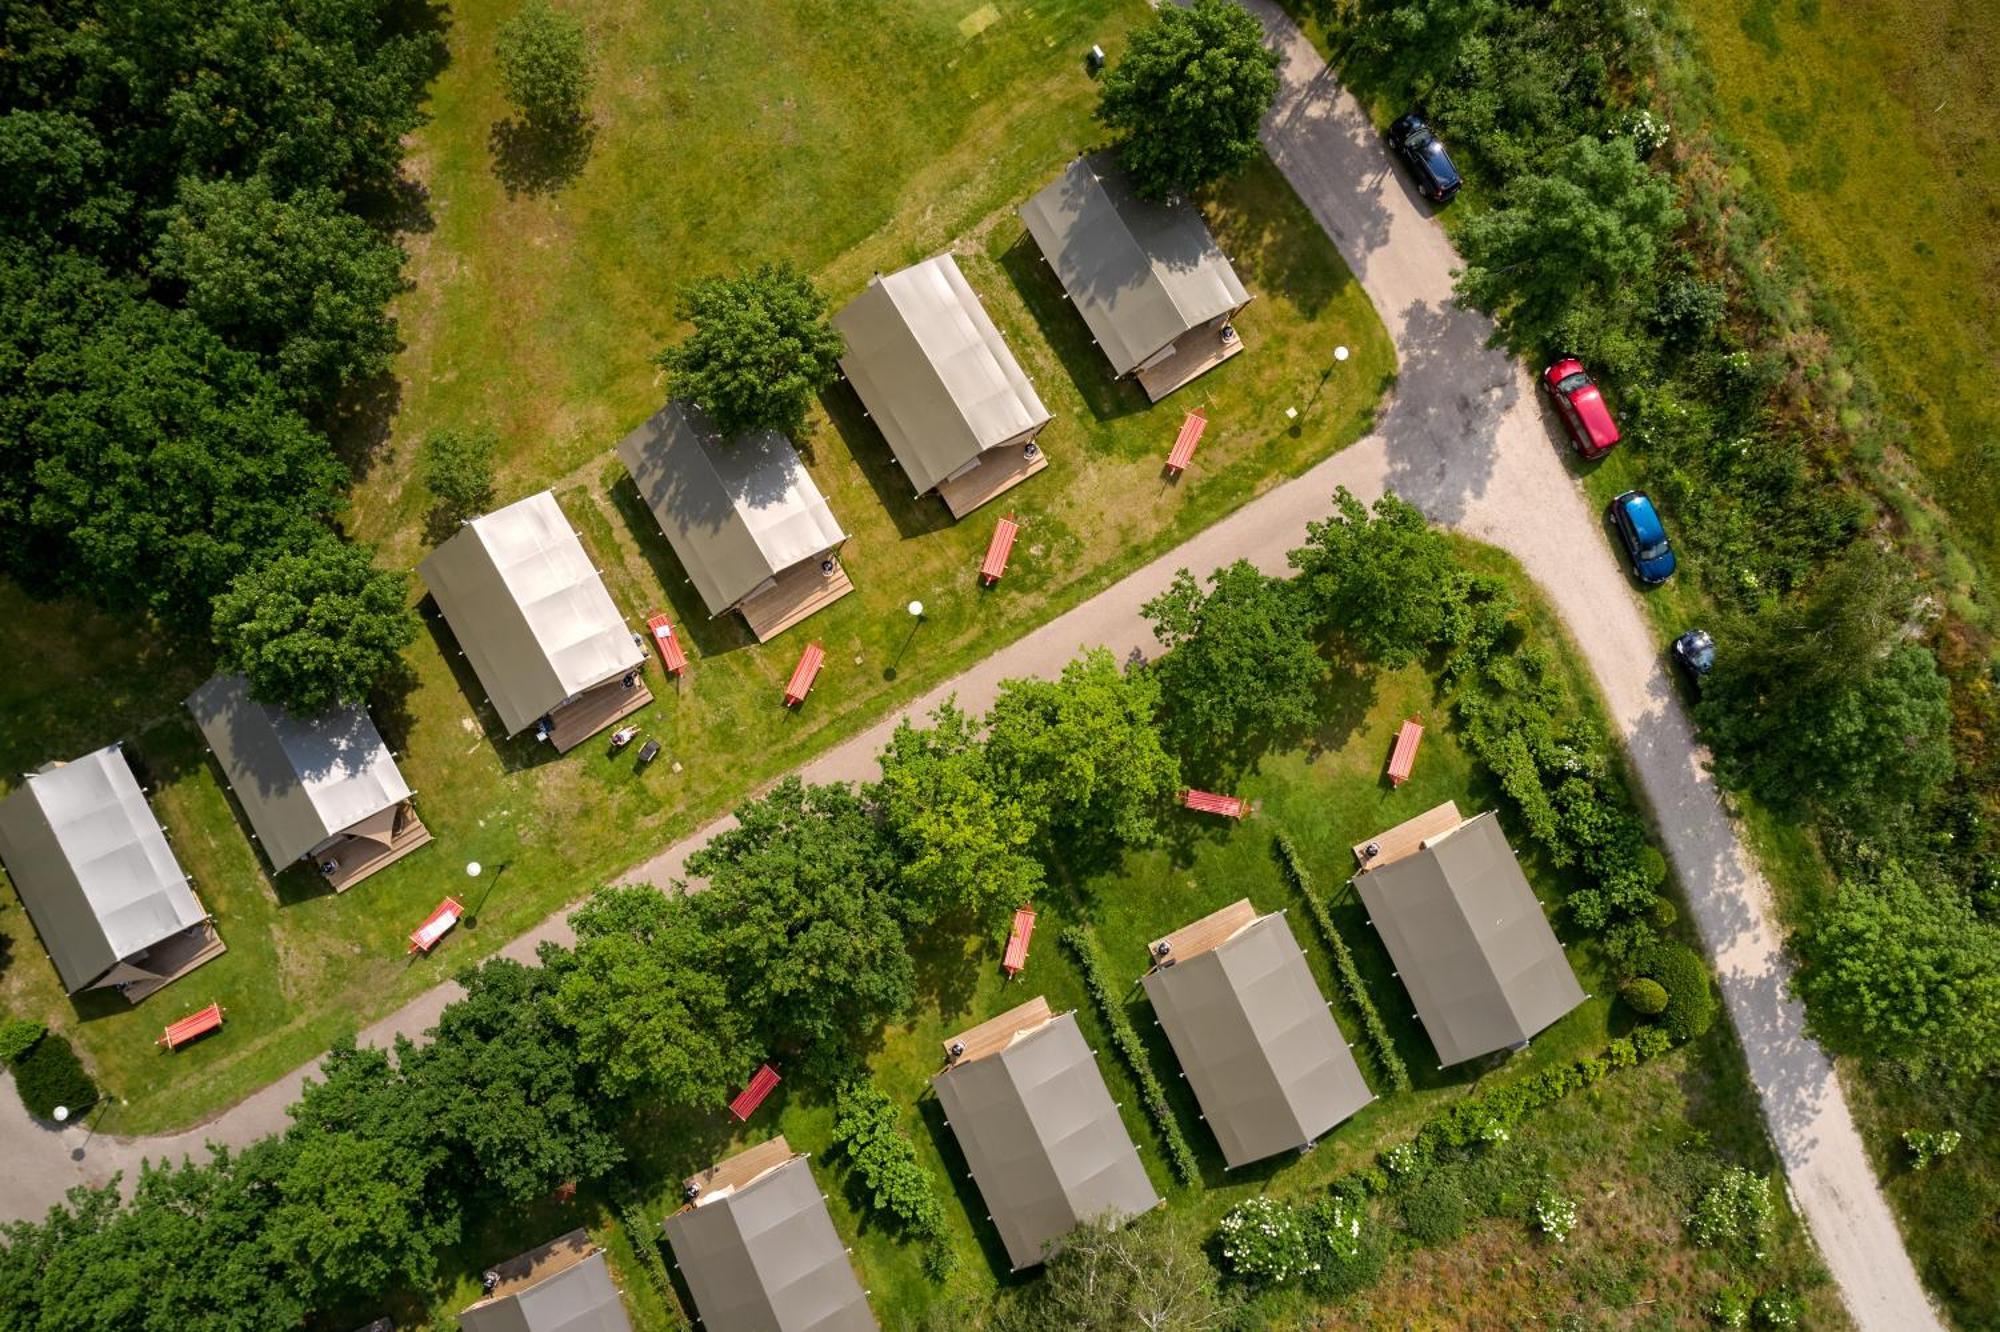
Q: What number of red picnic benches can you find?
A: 10